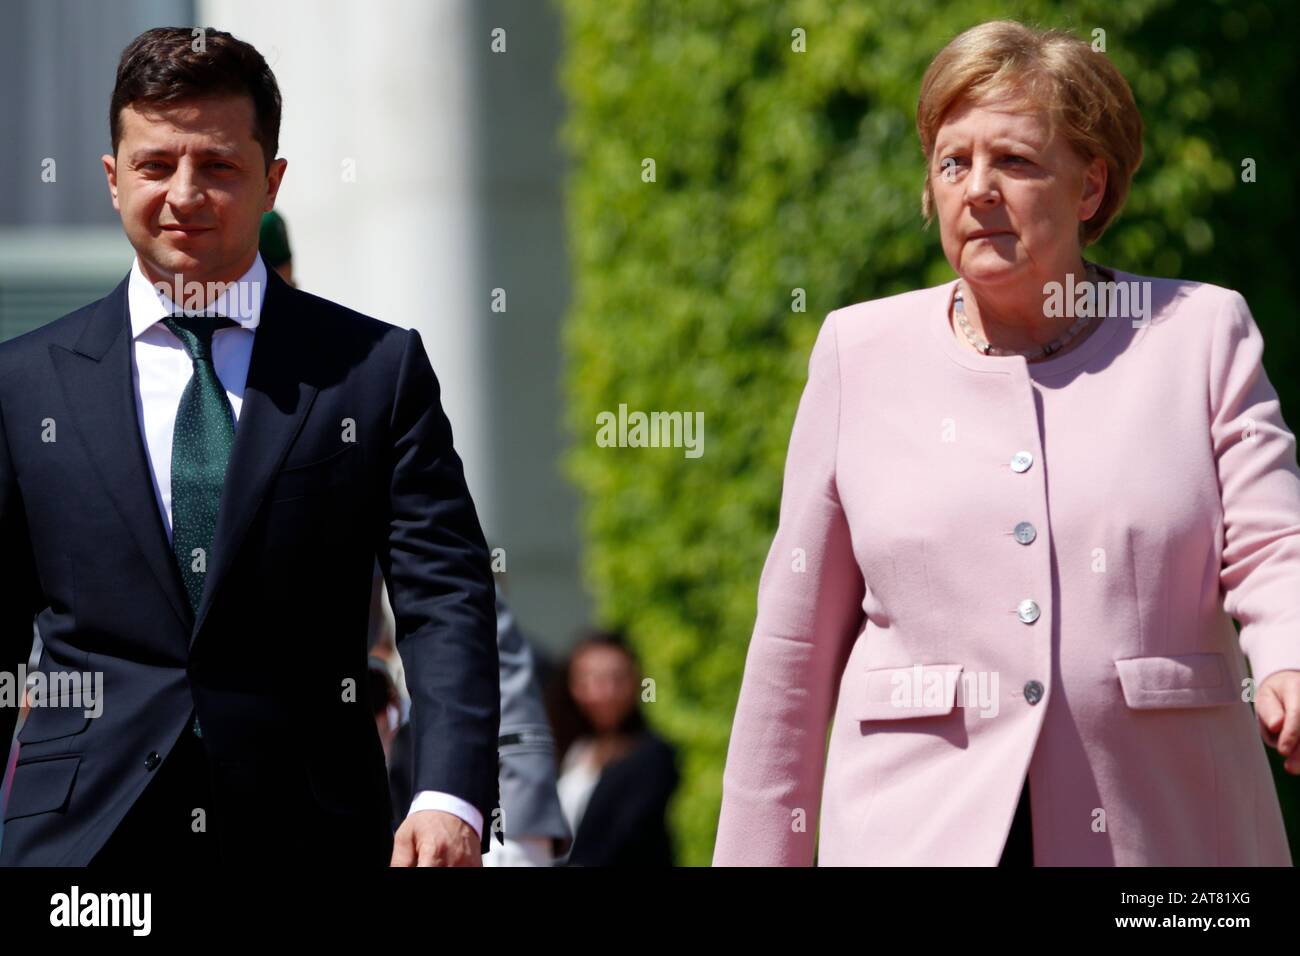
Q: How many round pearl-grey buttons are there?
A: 4